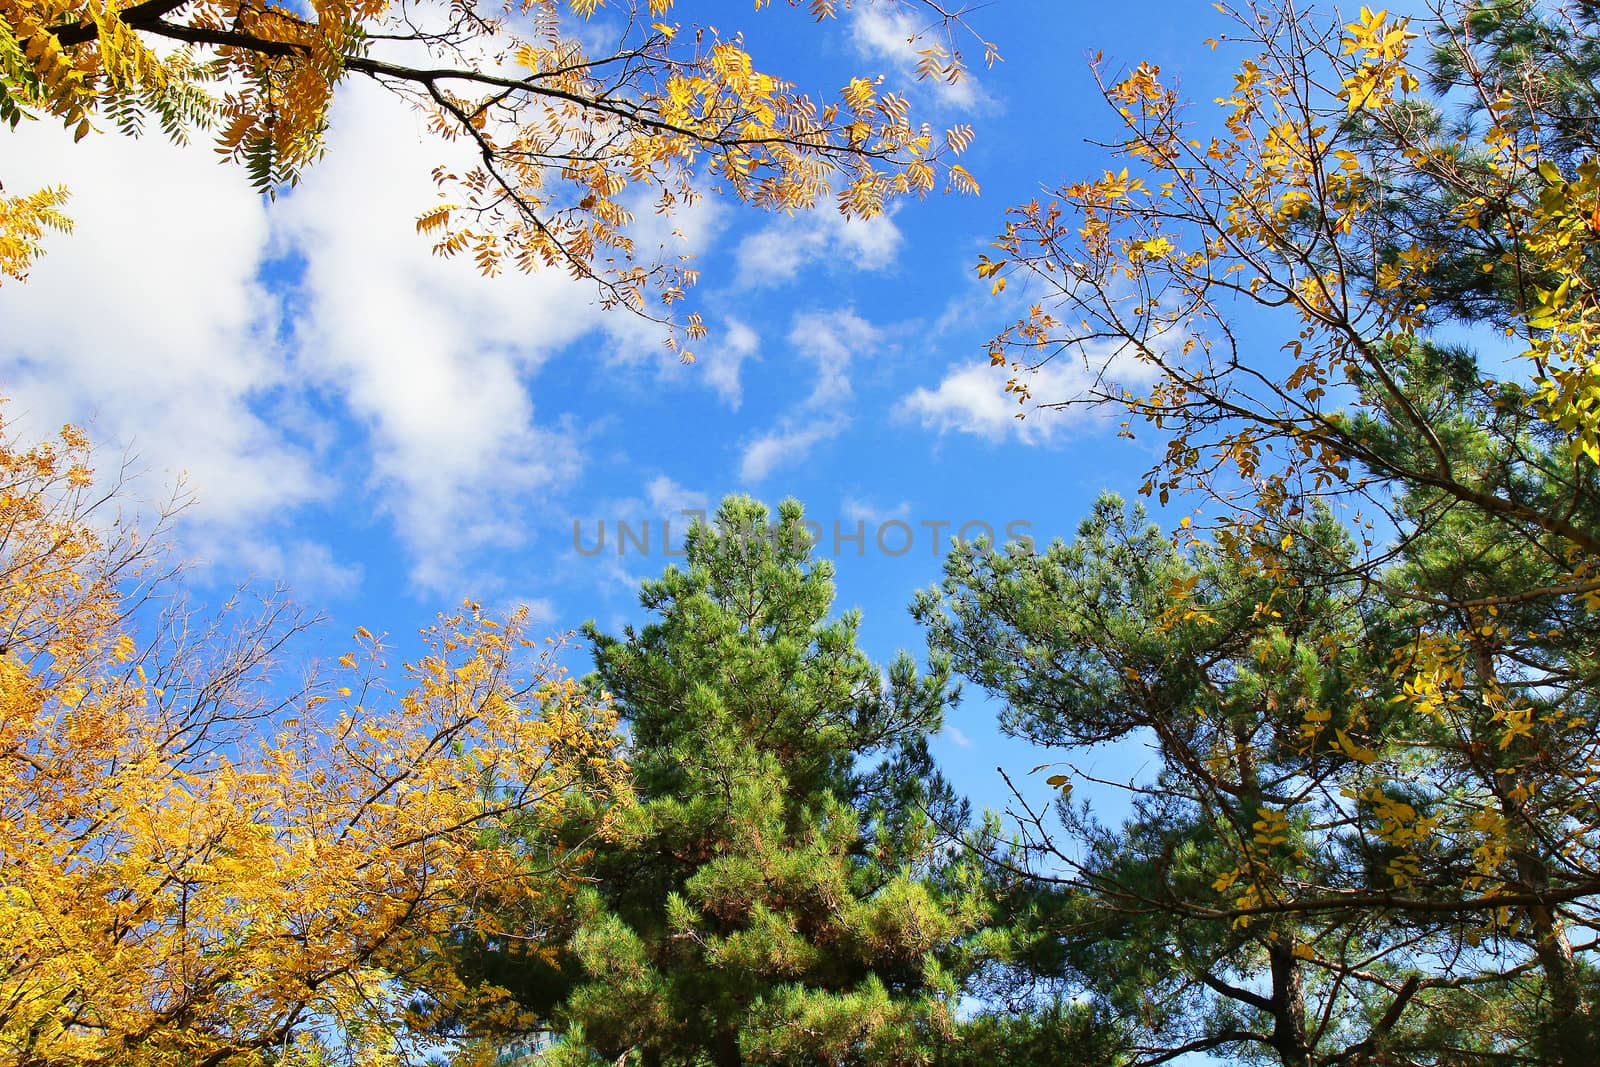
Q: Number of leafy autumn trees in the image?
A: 3